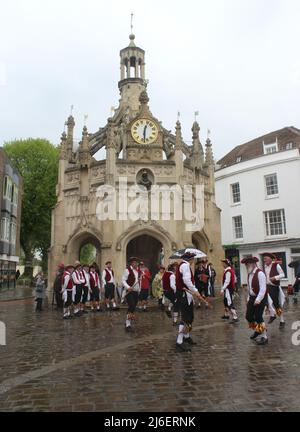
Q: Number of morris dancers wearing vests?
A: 11